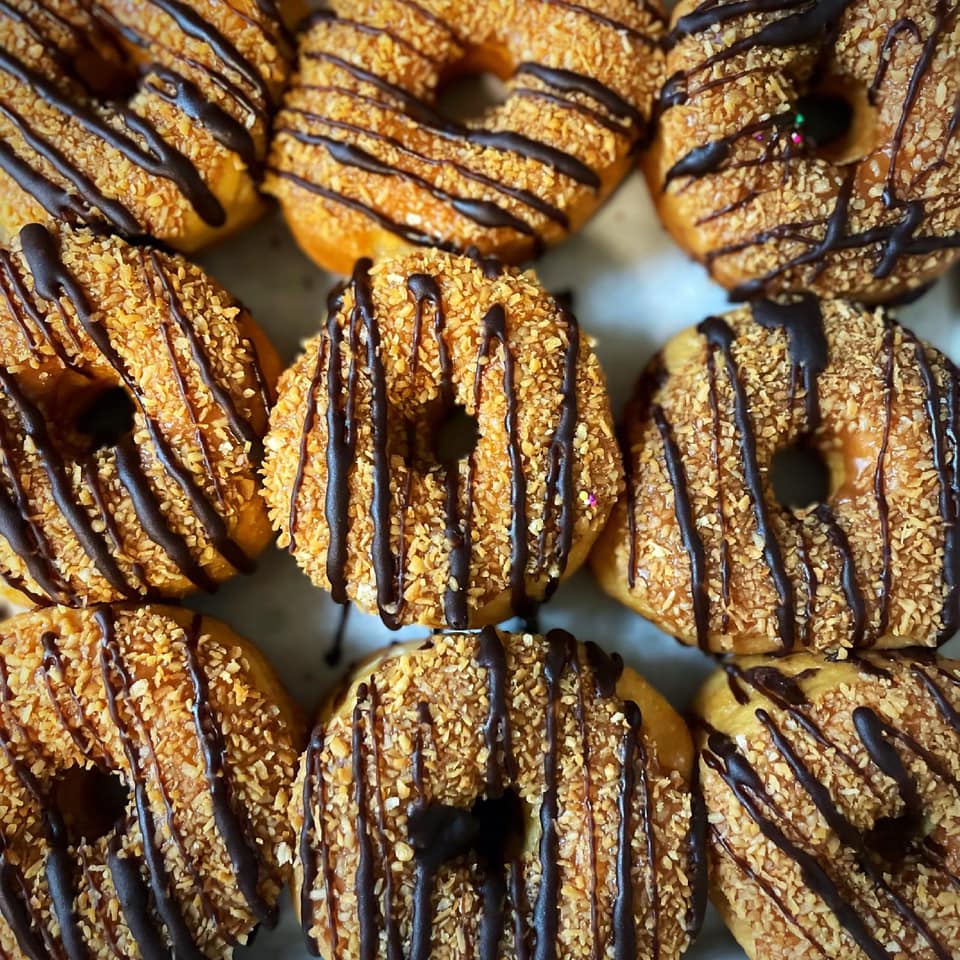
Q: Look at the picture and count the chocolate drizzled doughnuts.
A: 9